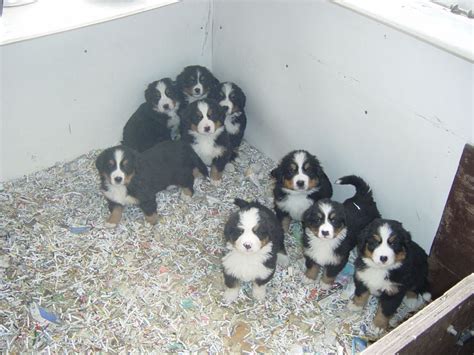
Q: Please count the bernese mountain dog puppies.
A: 9